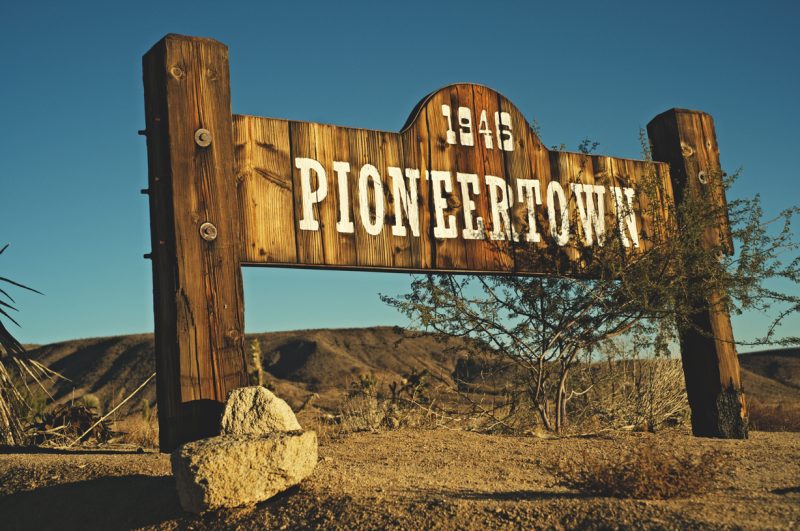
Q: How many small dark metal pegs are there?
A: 3